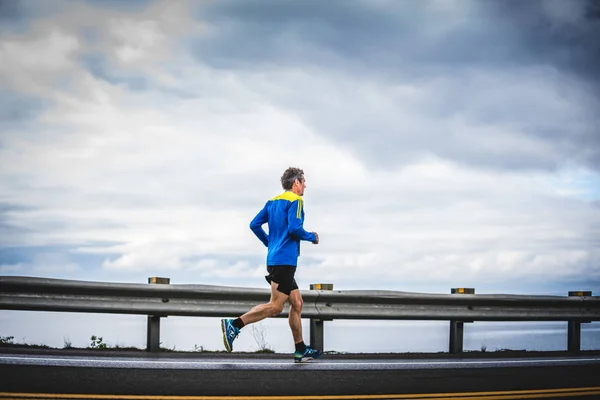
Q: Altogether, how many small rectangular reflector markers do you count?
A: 4